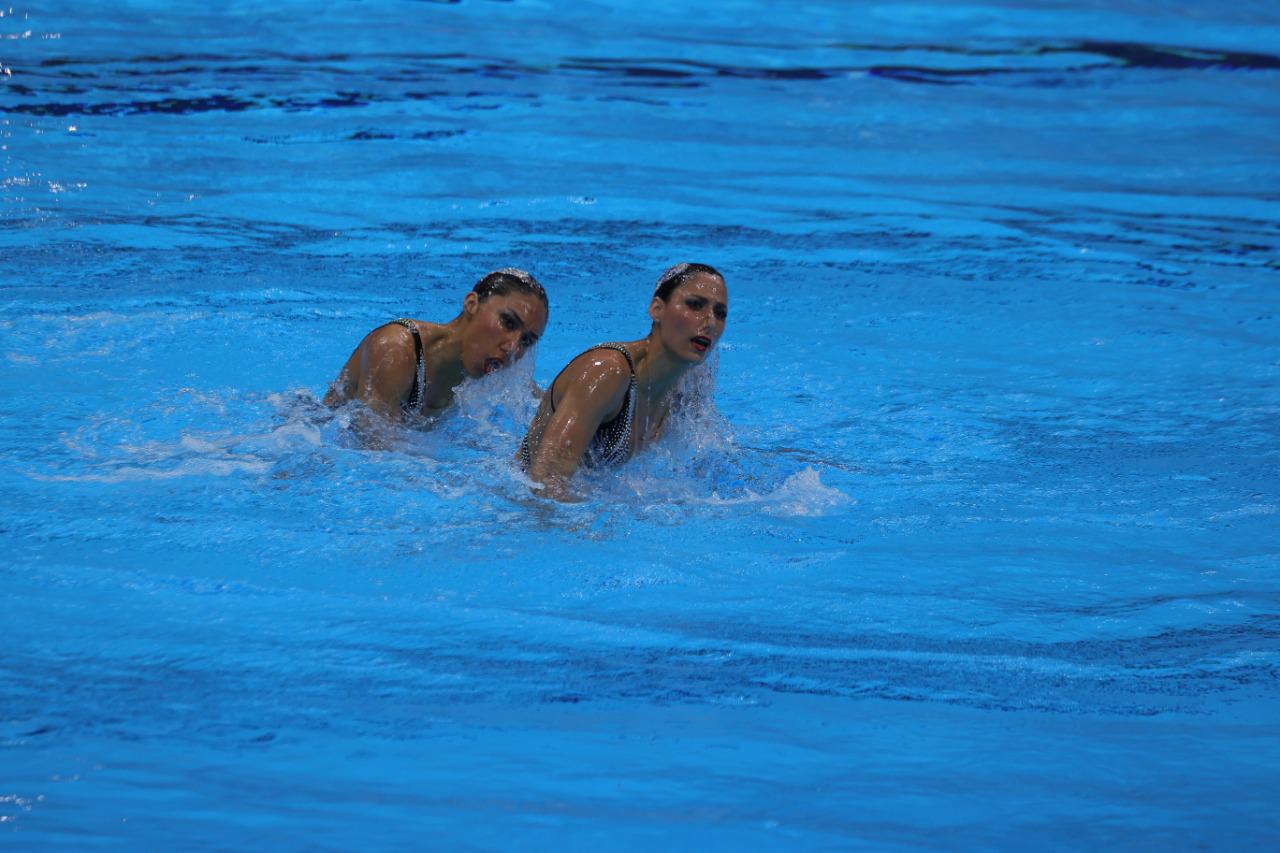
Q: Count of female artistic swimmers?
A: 2